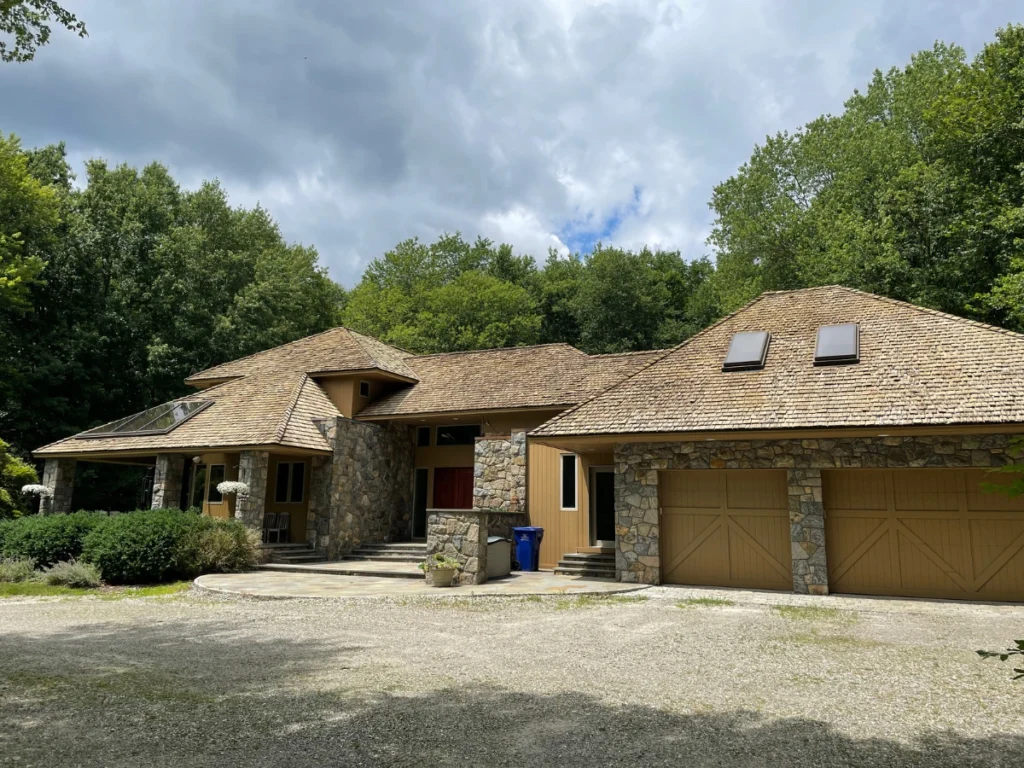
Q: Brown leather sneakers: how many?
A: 0